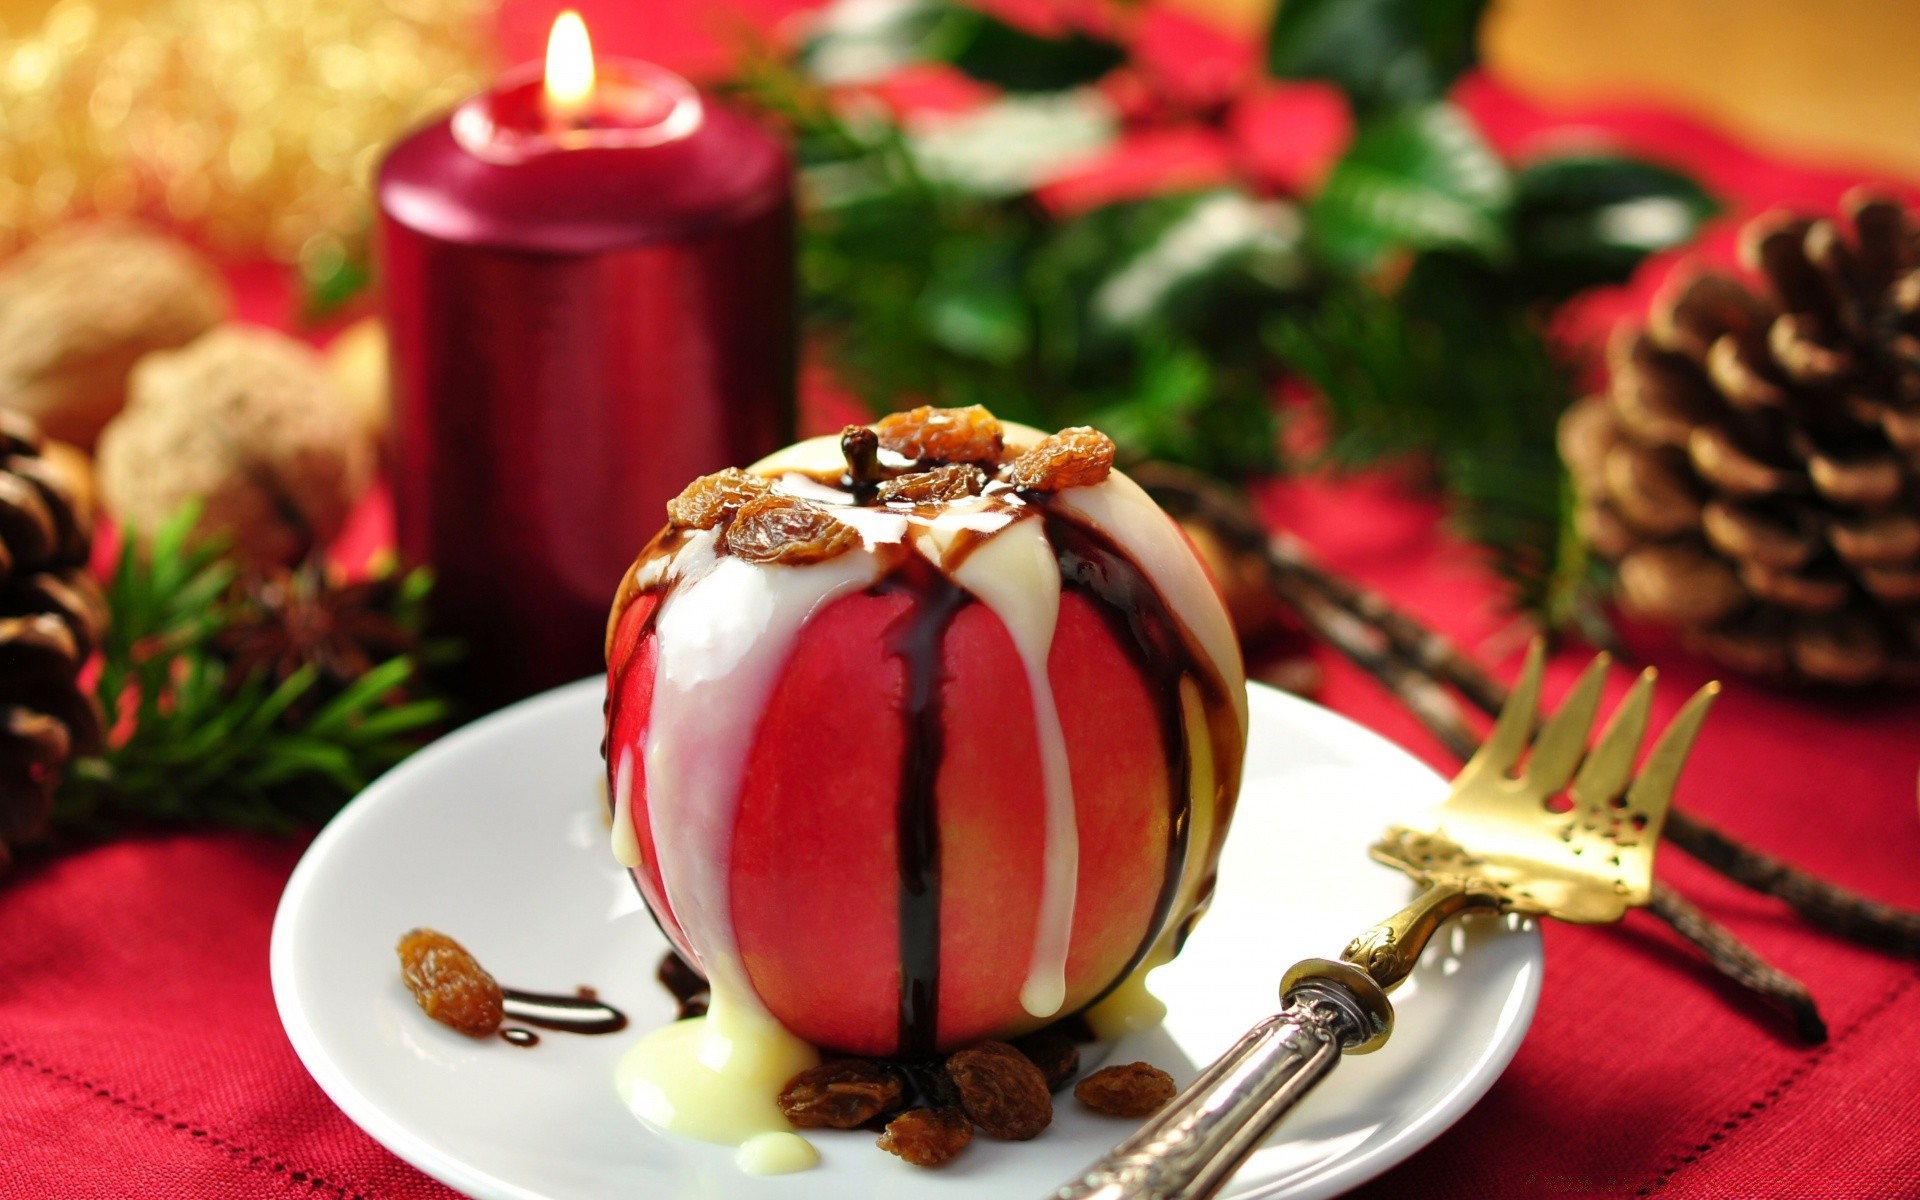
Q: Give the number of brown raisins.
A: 11